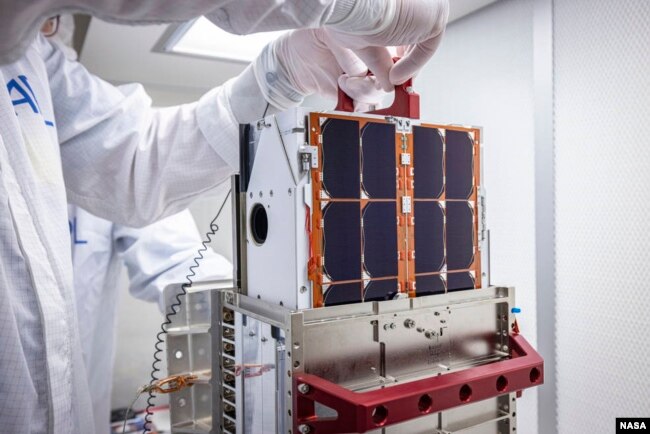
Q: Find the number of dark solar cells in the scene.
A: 12